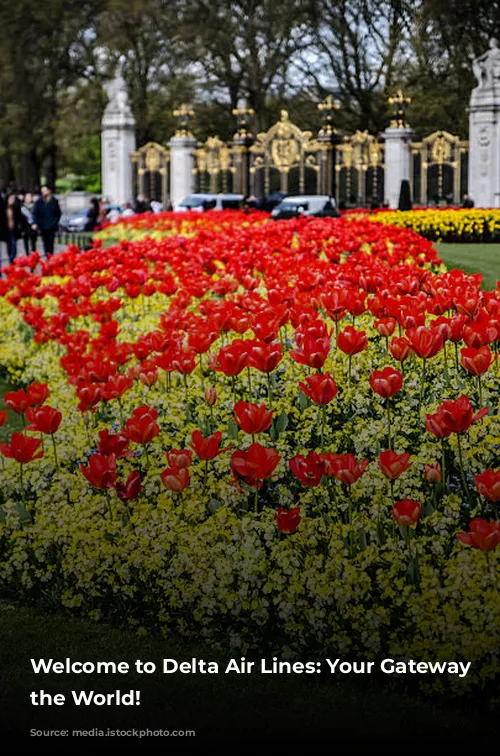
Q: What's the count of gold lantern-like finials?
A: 4